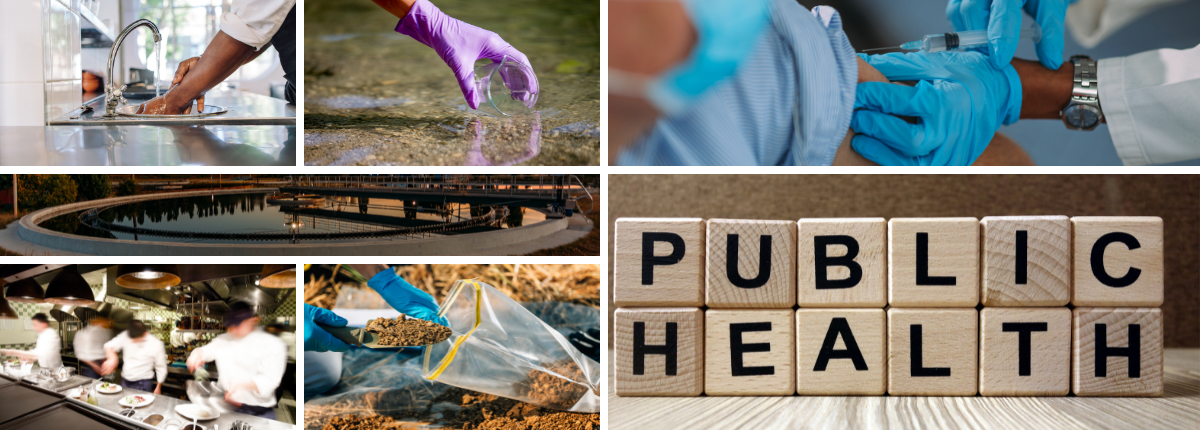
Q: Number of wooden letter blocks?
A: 12